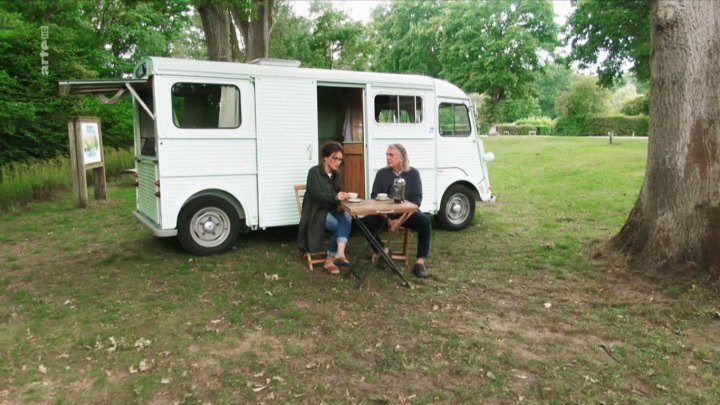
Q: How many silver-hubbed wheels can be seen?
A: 2